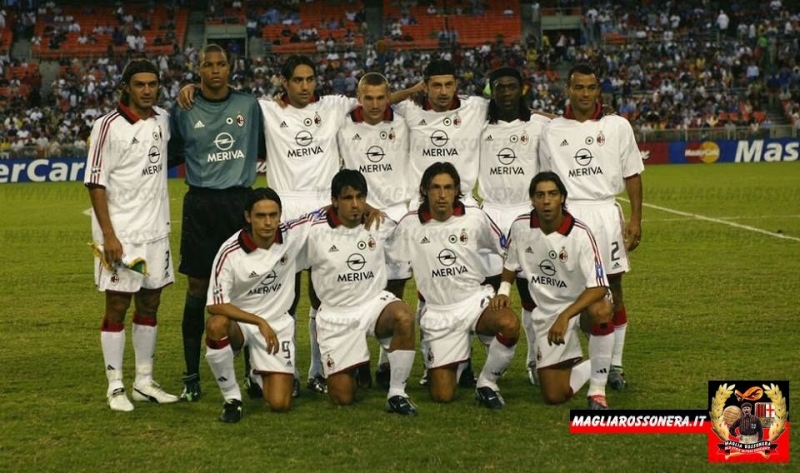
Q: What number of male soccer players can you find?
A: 11